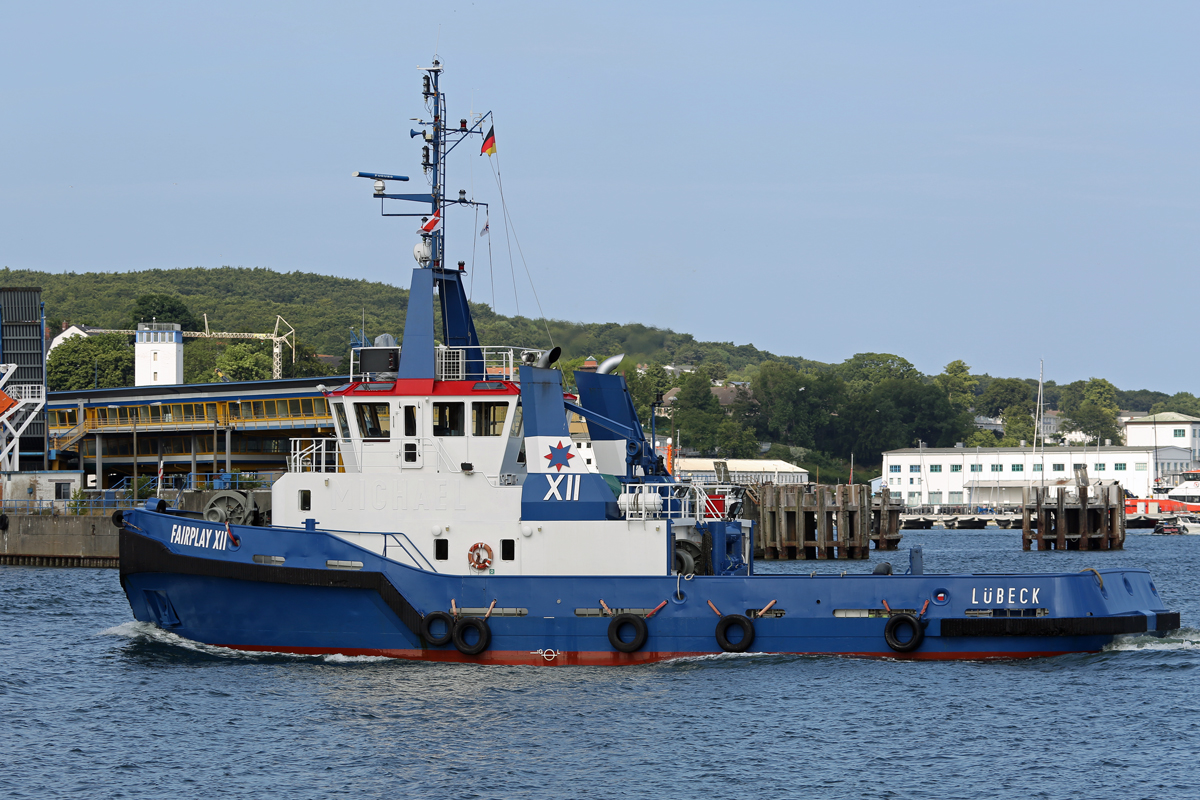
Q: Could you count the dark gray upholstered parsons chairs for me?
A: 0